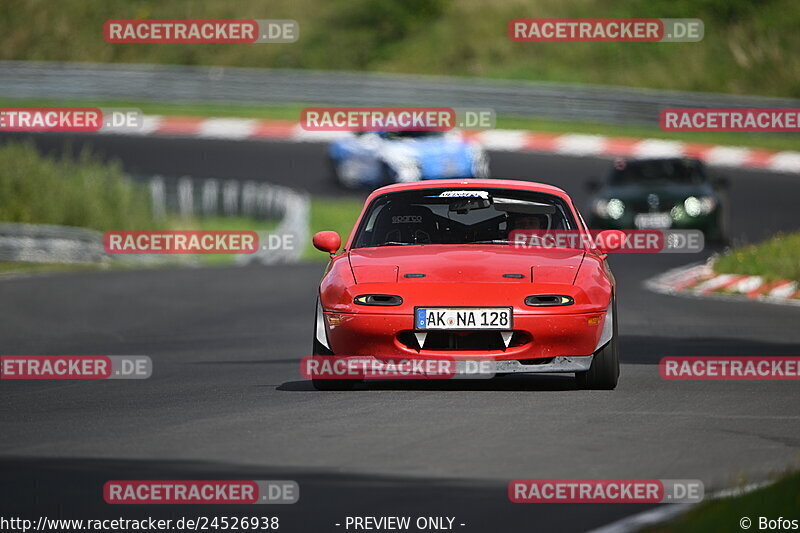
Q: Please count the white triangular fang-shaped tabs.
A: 2